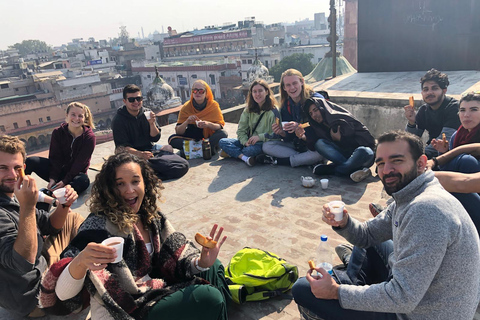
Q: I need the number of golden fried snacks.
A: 7